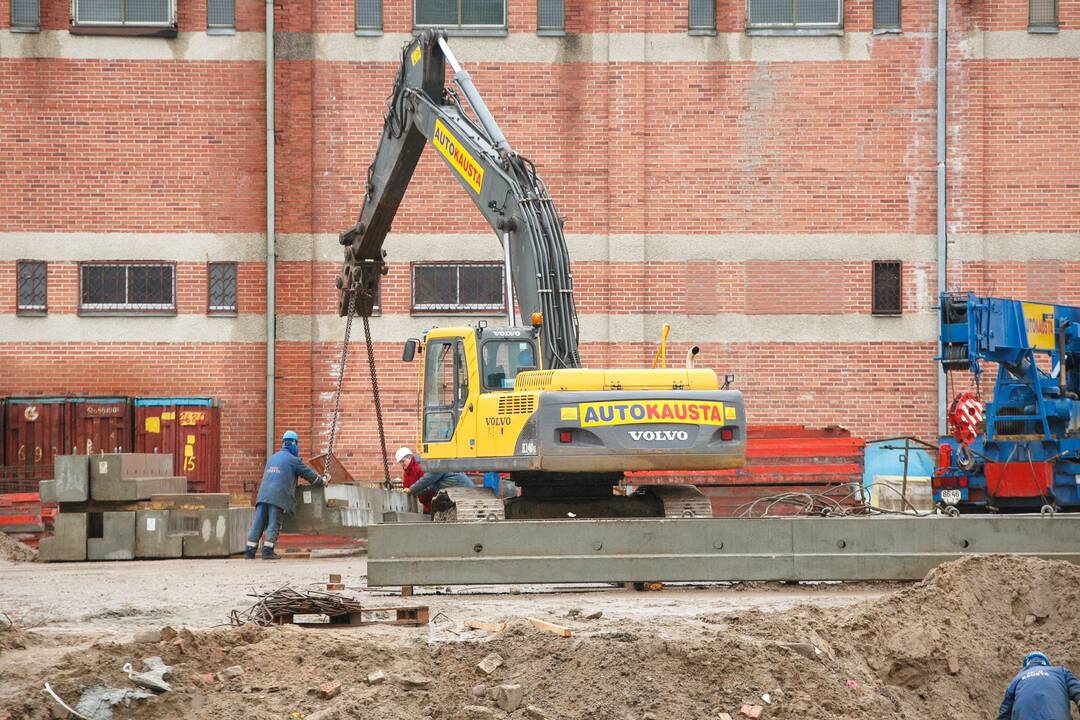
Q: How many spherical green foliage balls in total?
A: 0